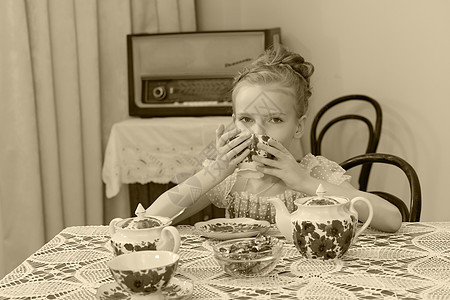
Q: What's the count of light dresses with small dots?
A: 1